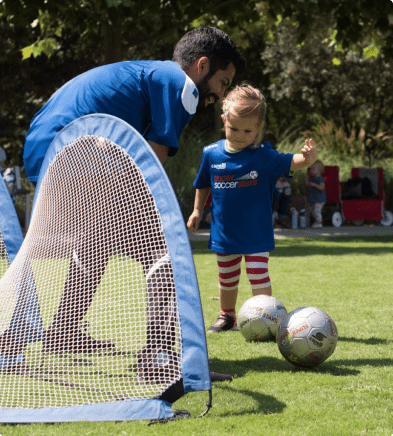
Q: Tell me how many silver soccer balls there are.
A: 2